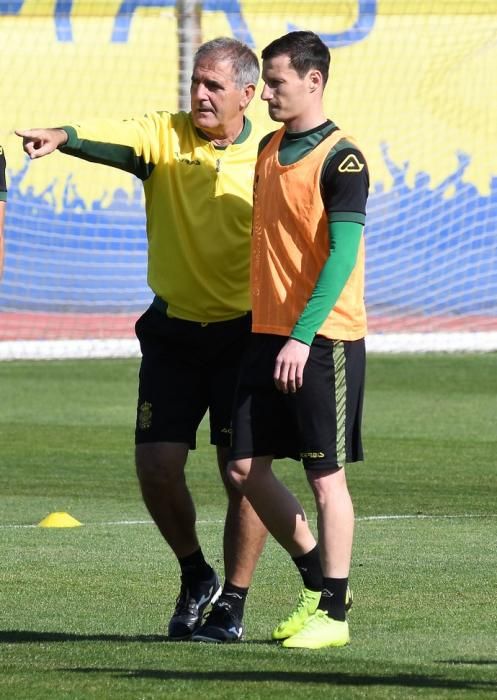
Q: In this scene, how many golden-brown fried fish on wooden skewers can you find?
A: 0